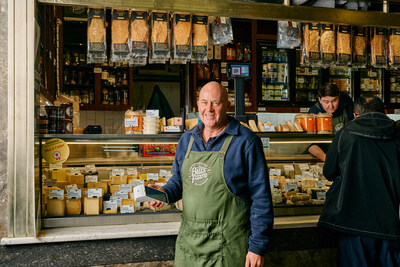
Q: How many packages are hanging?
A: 14